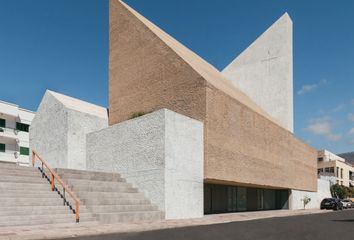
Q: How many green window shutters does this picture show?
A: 4